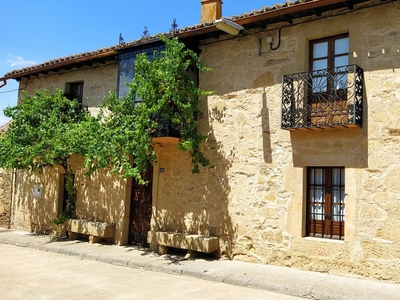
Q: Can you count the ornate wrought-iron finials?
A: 3